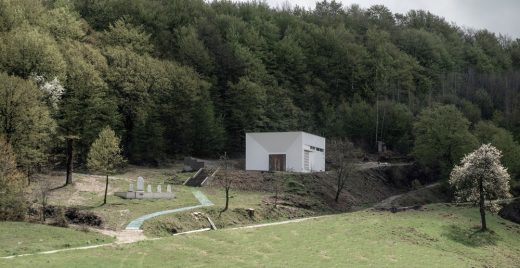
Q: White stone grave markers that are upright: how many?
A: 5